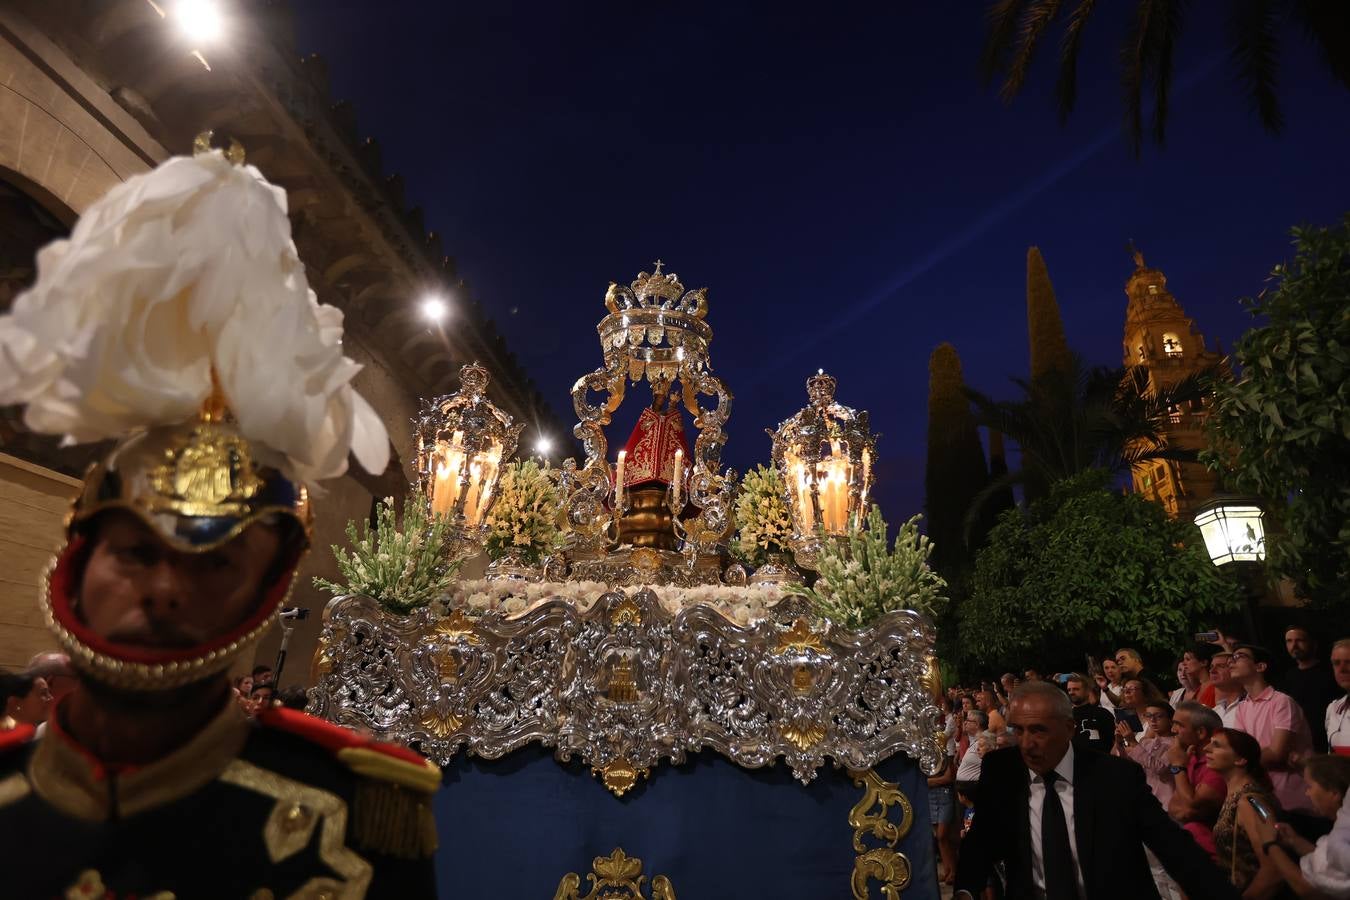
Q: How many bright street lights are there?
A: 4